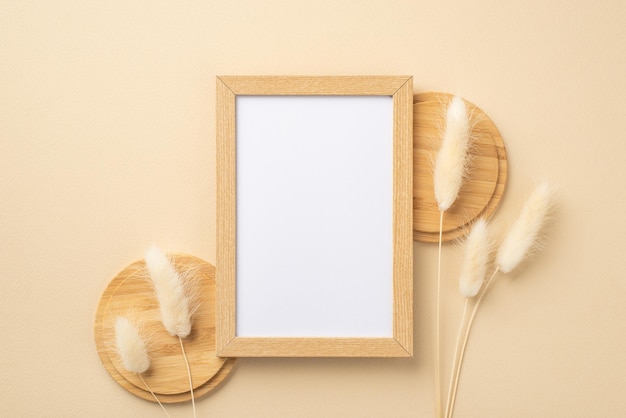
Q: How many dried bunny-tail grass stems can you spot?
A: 5